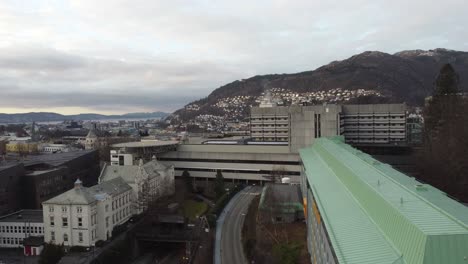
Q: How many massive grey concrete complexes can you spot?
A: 1